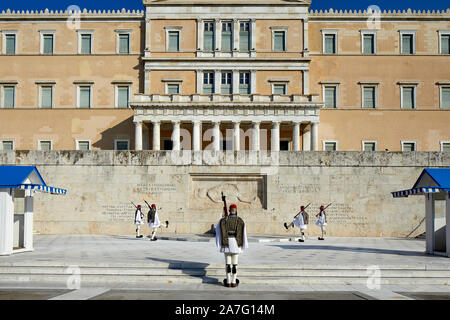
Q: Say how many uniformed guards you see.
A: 5